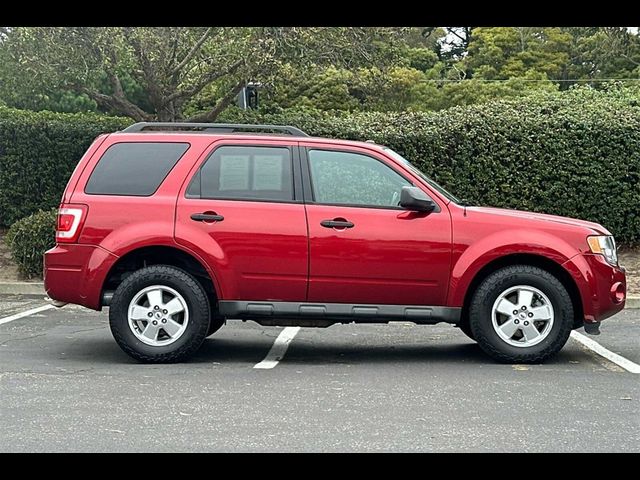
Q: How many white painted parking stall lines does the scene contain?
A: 3